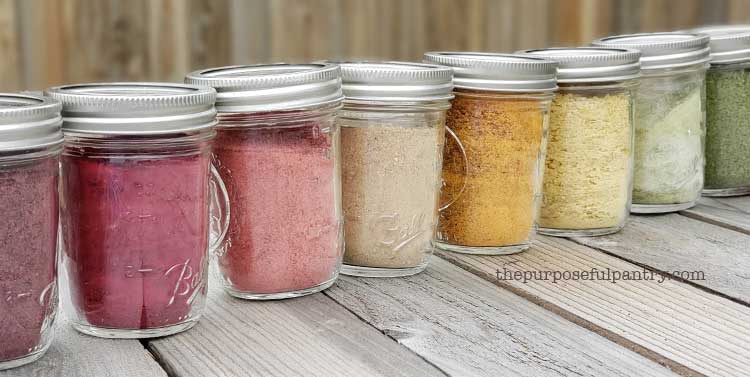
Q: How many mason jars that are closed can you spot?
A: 8